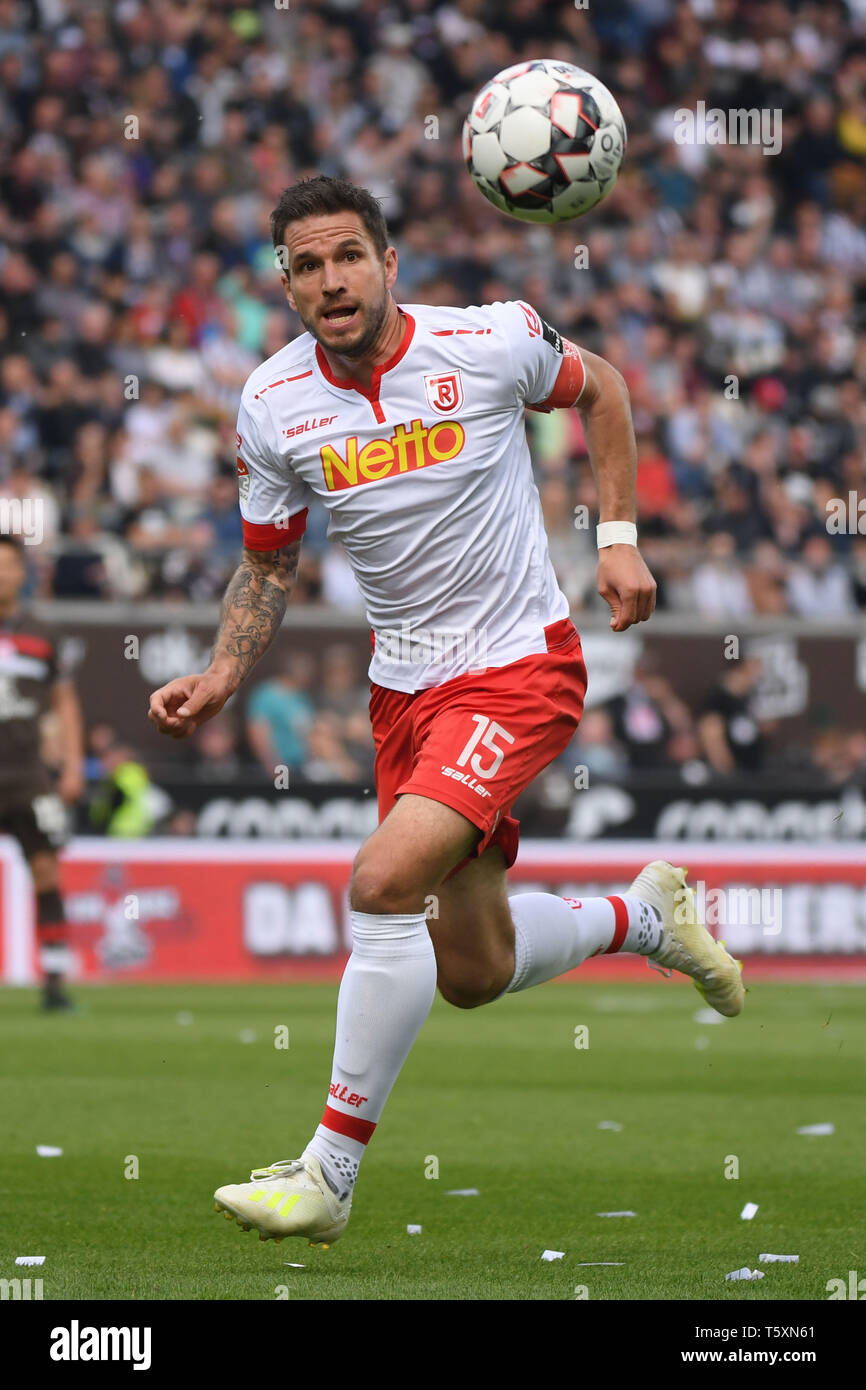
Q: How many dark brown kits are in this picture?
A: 1